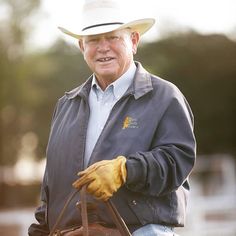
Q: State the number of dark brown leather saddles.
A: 1